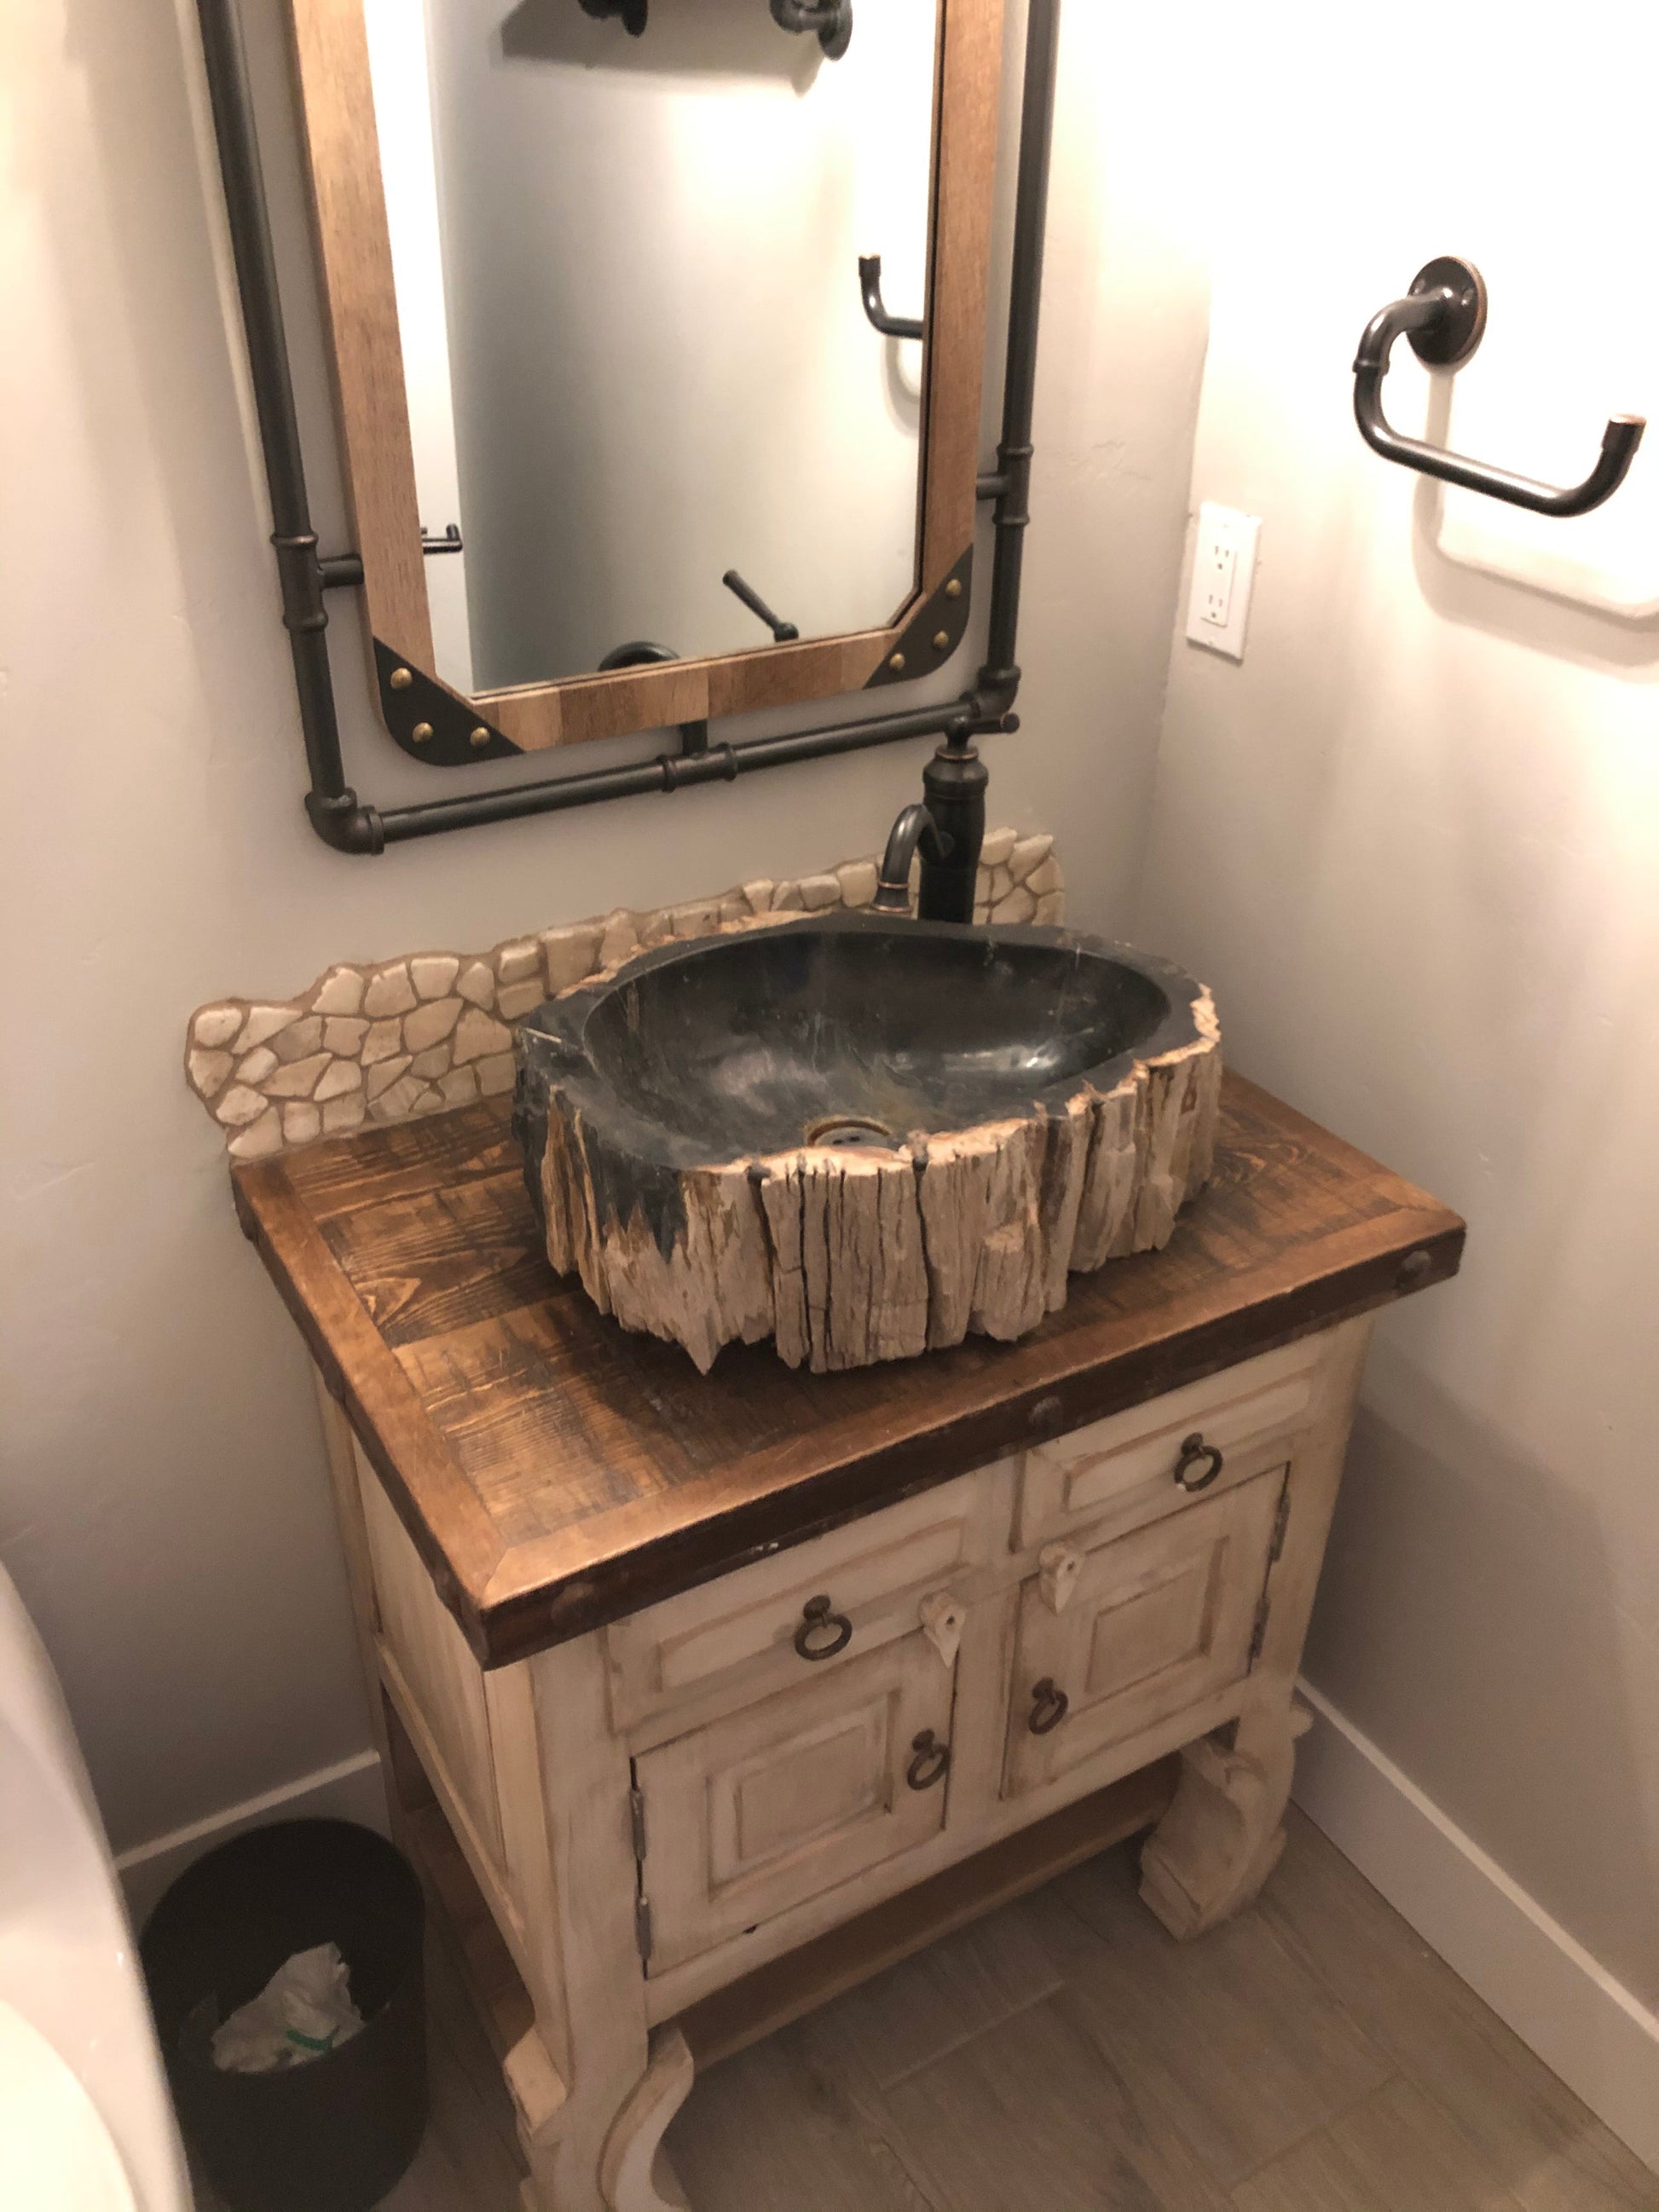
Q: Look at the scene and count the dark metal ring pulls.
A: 4